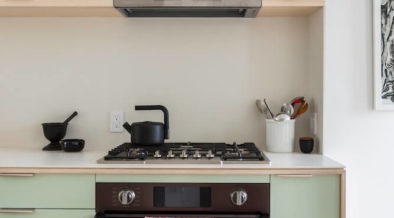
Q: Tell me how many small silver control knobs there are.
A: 5